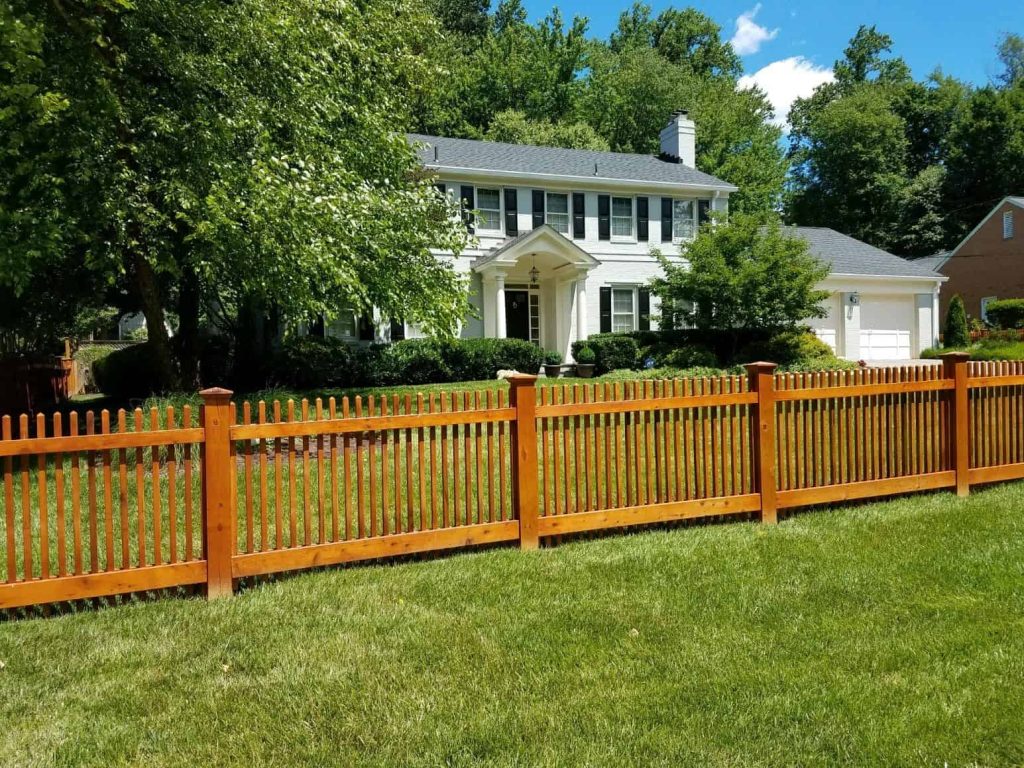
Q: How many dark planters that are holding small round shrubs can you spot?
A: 2